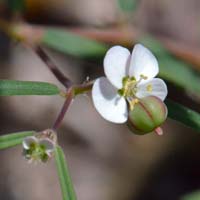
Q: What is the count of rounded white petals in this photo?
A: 4